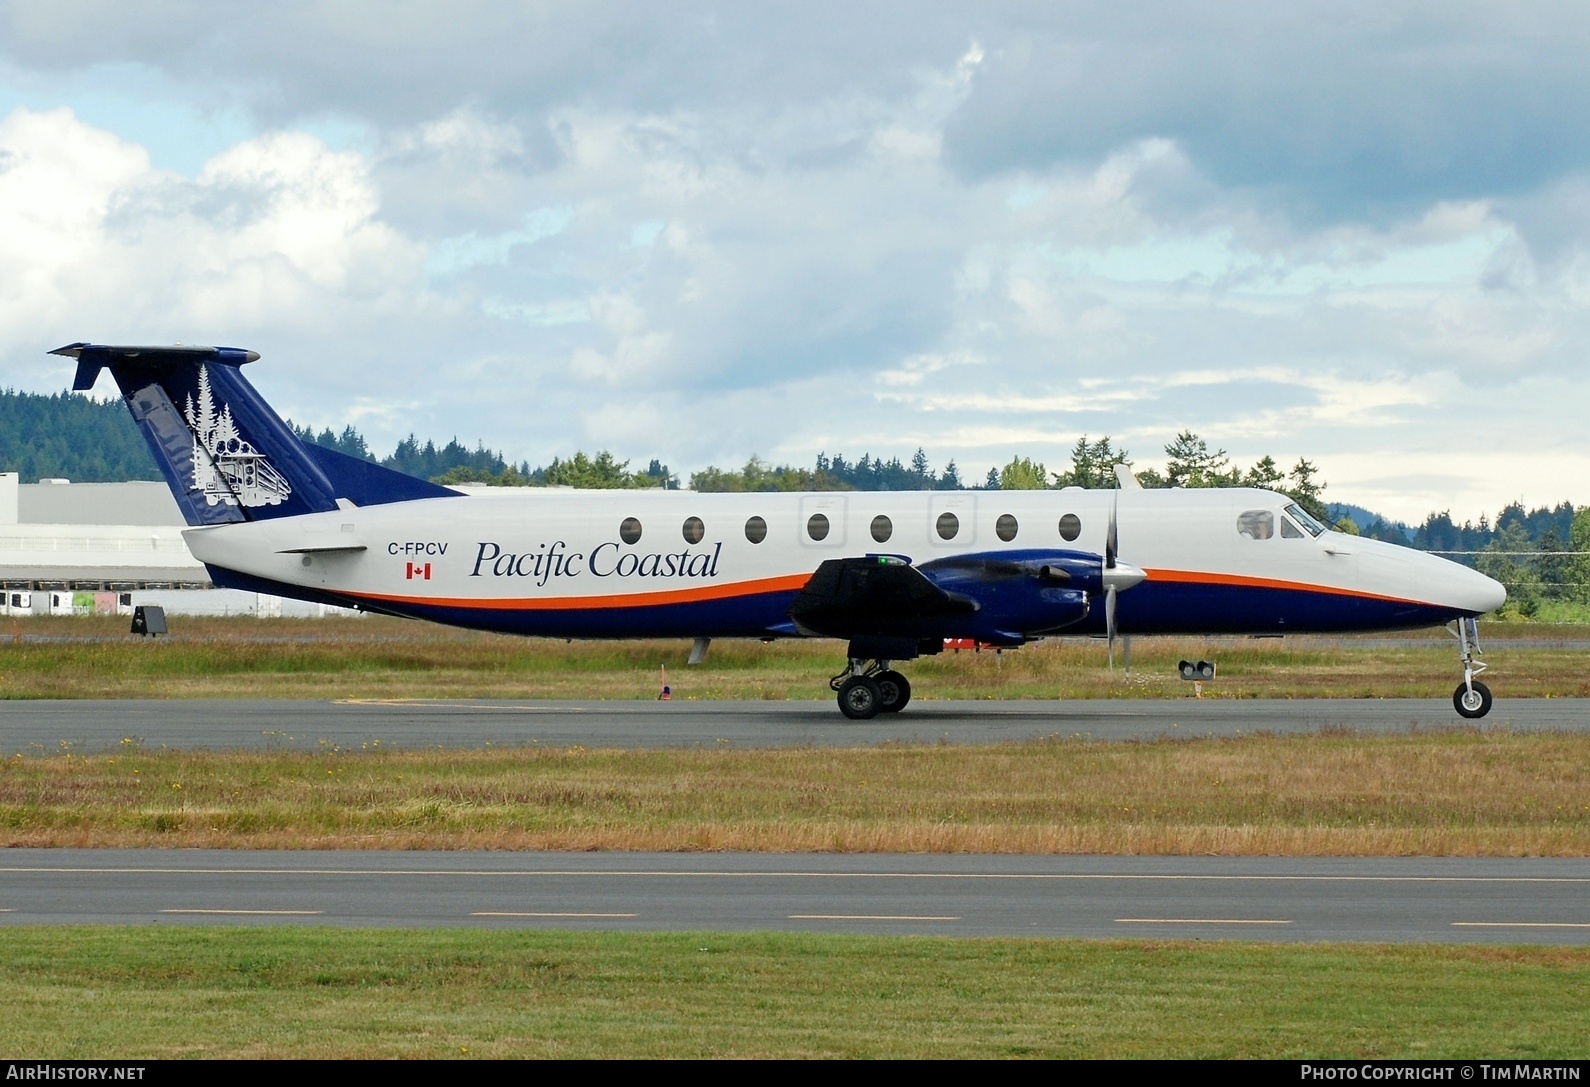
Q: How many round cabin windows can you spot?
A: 8